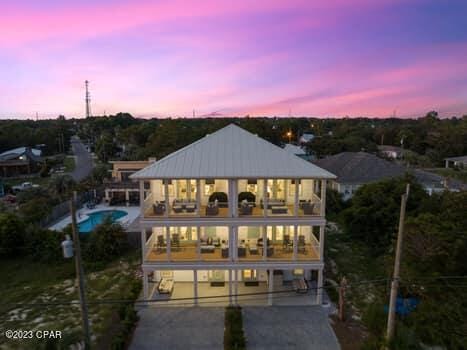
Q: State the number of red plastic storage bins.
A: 0